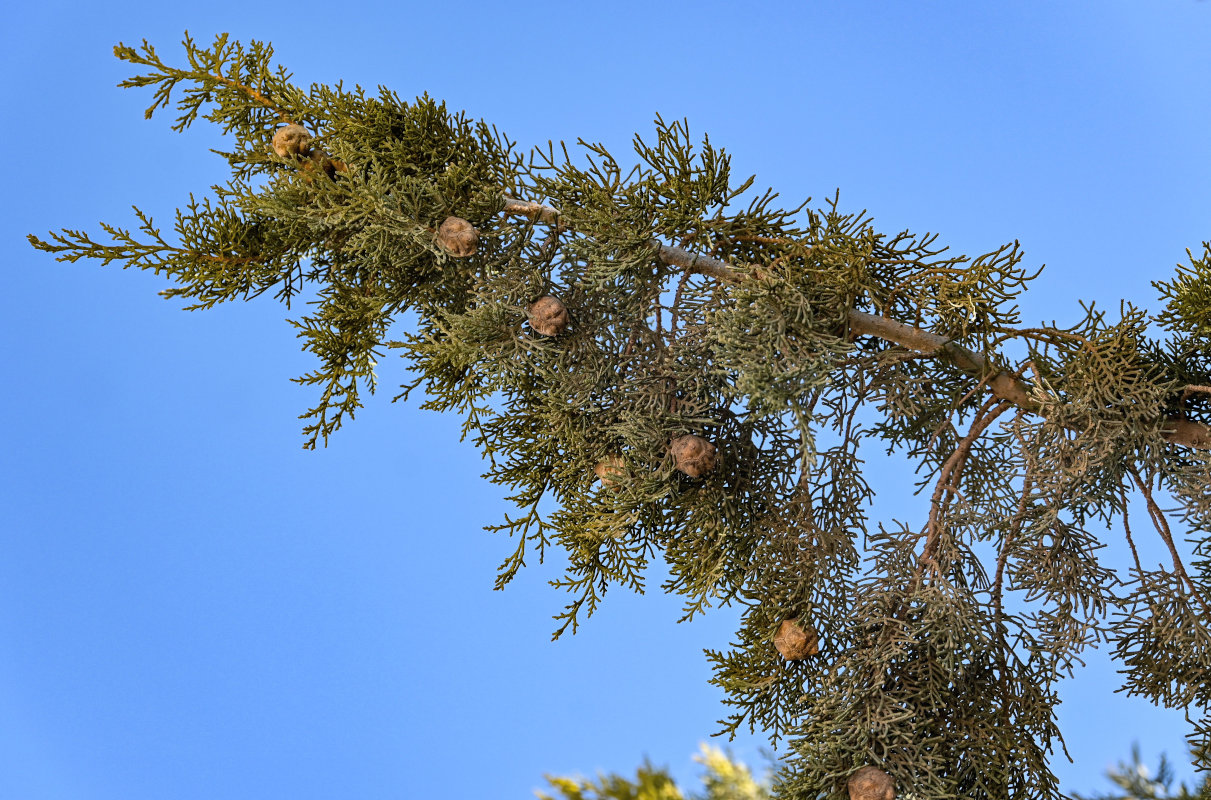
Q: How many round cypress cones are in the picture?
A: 7